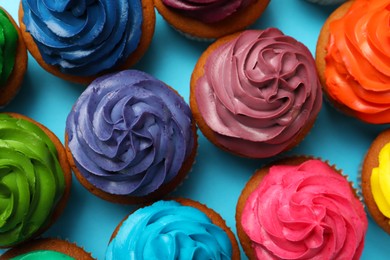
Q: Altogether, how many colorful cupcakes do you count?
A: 11